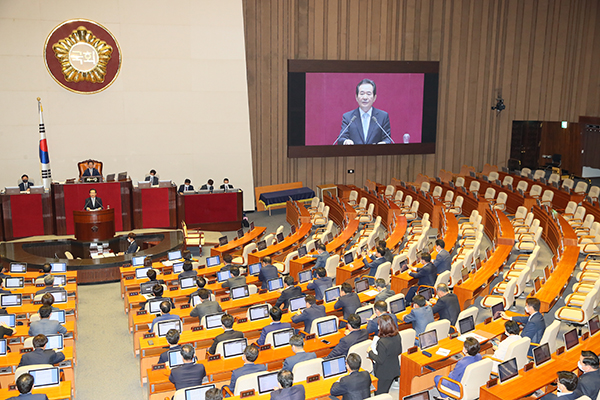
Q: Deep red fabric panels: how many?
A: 4